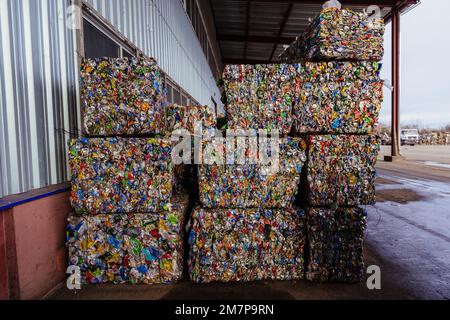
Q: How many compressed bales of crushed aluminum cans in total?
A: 11